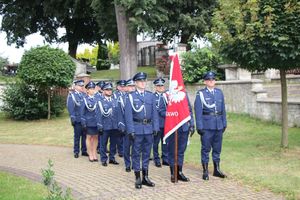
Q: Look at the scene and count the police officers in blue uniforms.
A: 10